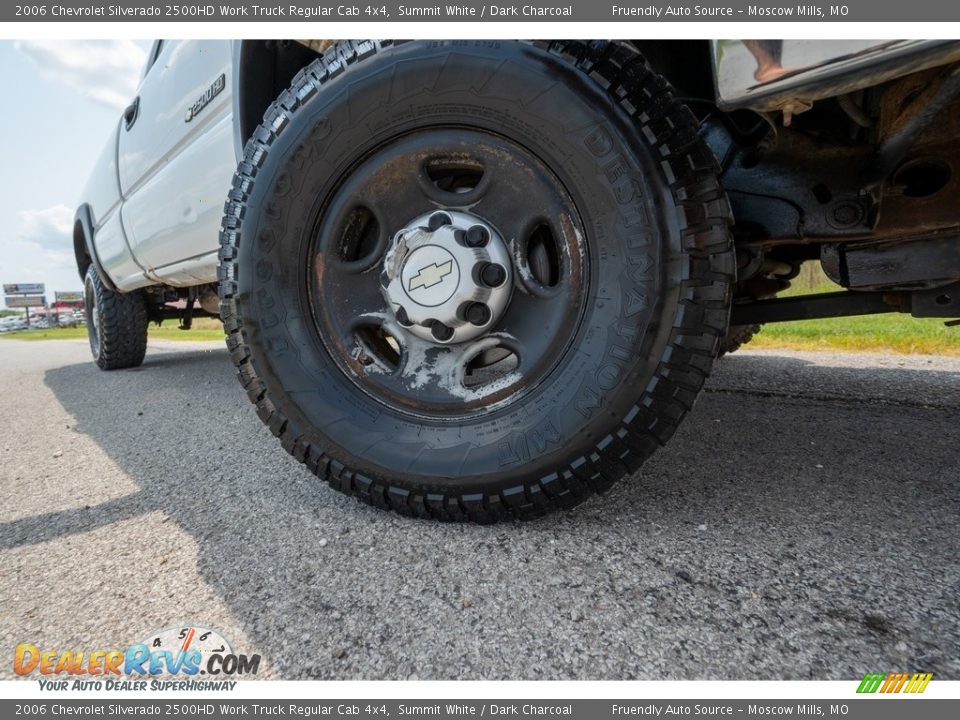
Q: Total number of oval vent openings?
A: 5